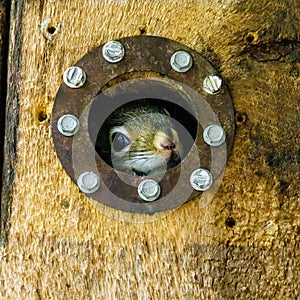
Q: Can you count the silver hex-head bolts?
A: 9